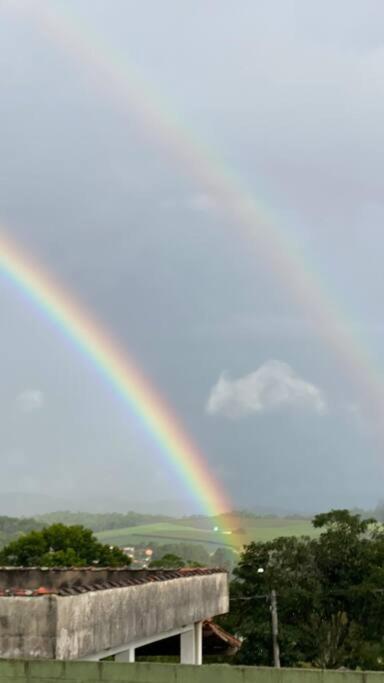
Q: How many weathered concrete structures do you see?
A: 1